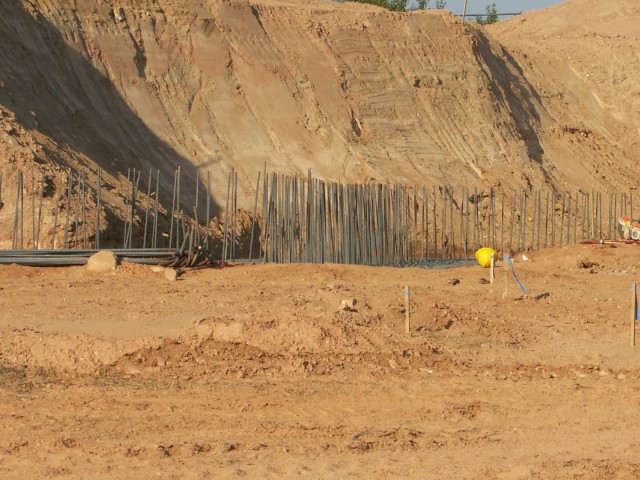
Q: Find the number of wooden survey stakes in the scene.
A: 4